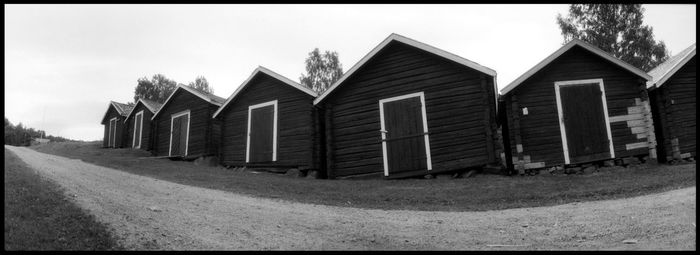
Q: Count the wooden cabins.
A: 7